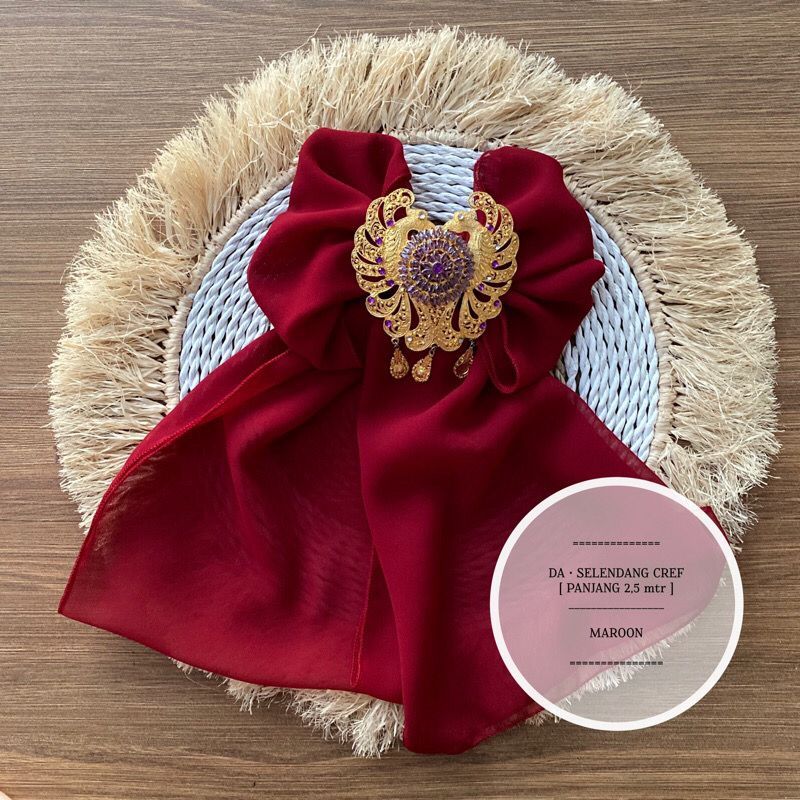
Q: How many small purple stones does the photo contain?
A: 12